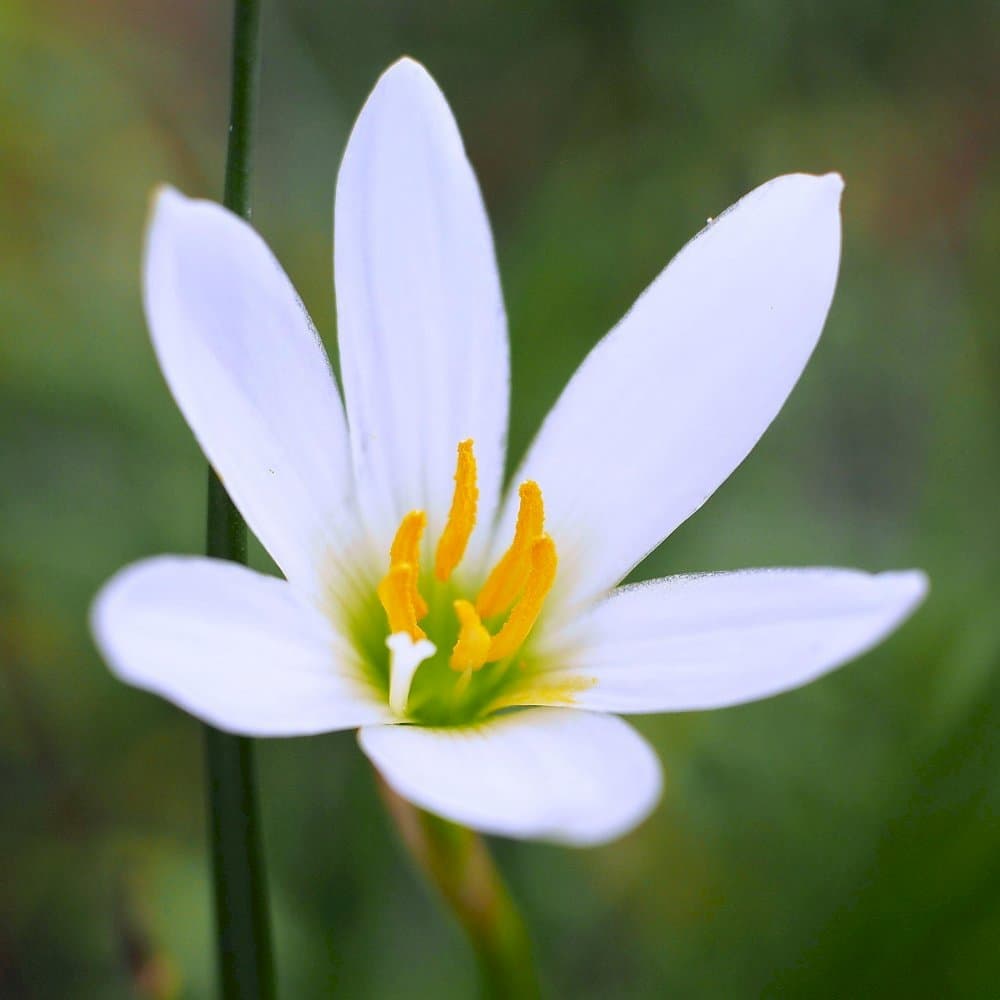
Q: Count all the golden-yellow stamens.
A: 6